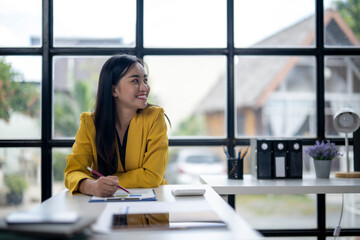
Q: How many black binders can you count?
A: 3